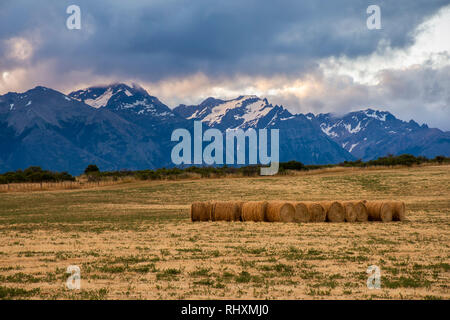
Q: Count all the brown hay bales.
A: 11